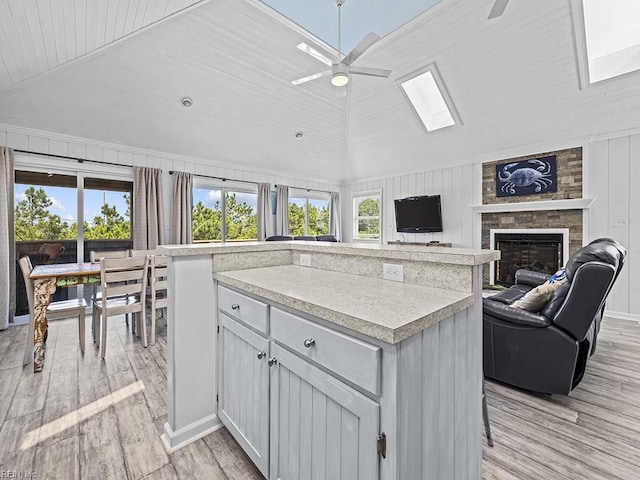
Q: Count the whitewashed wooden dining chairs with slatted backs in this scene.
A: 5